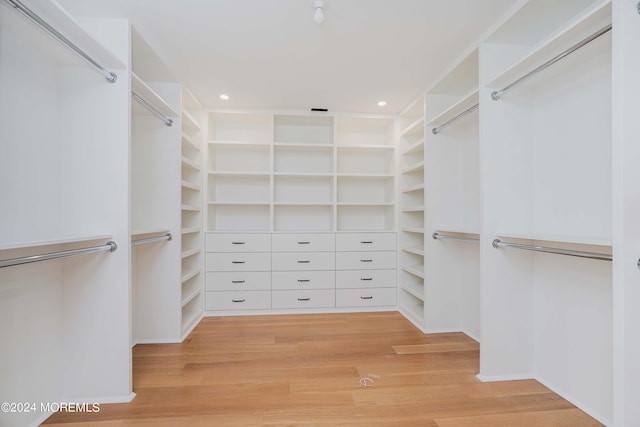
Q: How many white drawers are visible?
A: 12